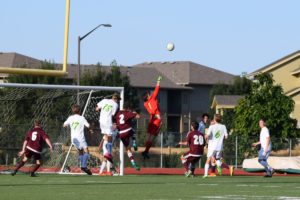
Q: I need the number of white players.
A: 4